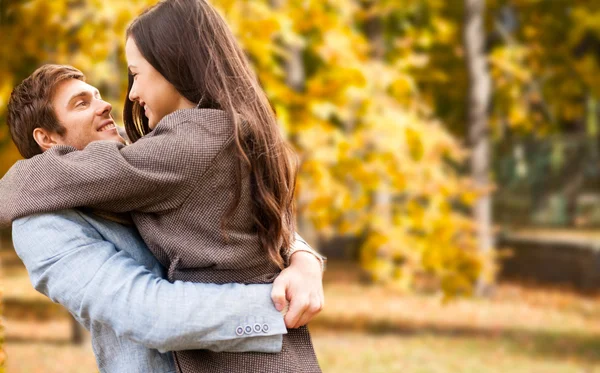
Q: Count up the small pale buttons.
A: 4